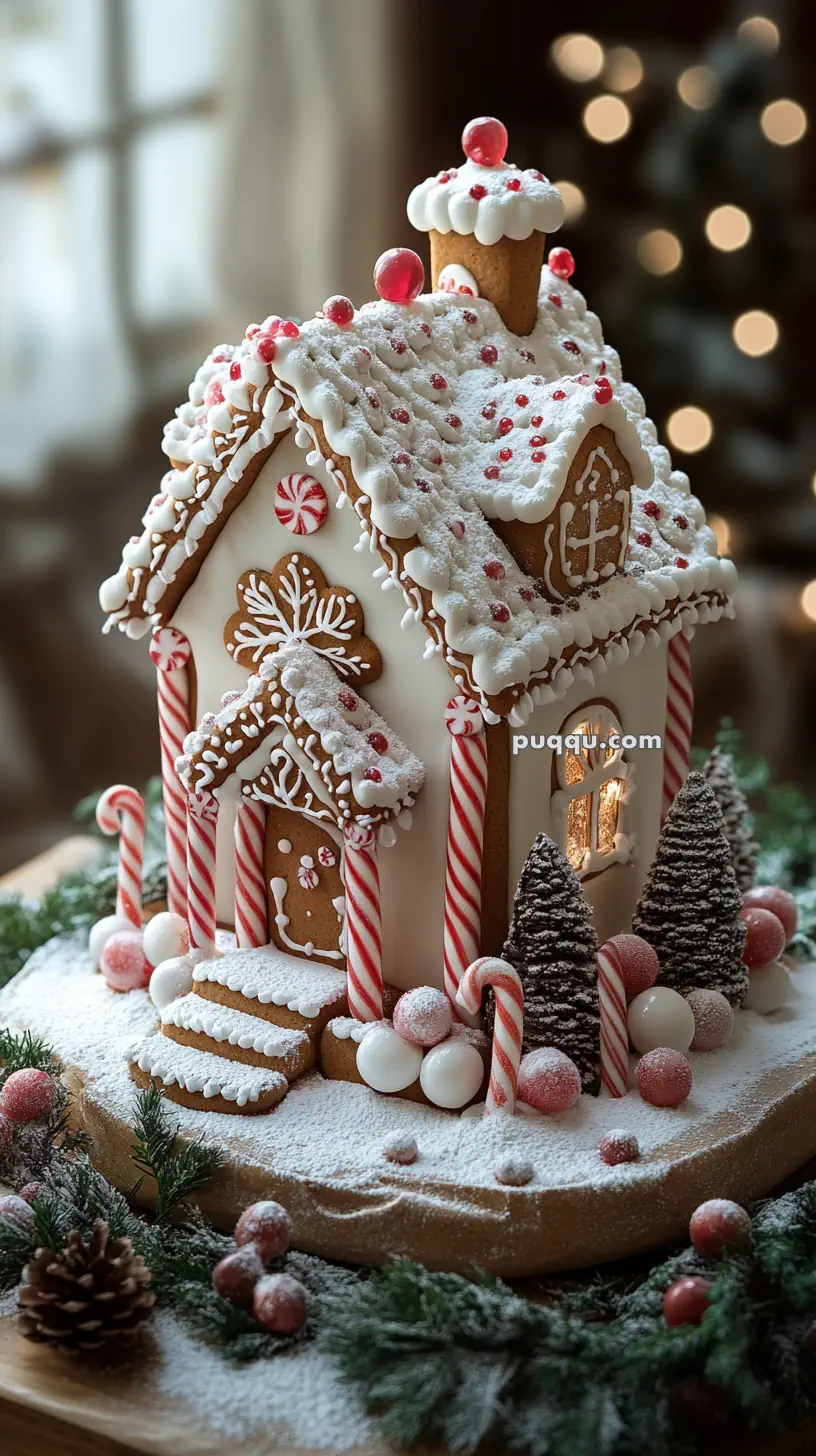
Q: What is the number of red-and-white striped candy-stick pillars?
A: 6